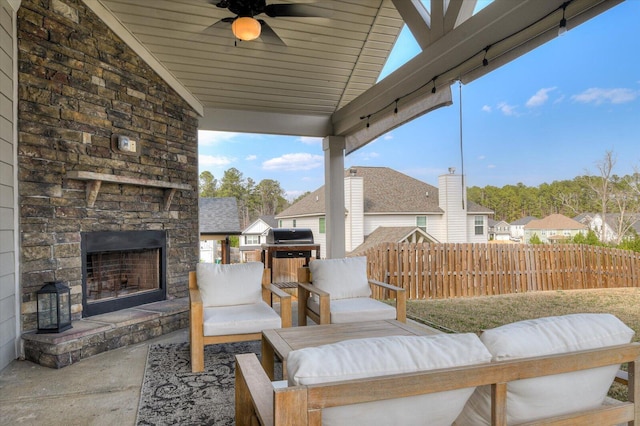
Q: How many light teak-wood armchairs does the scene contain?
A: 2